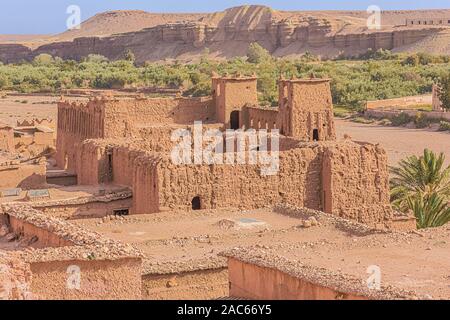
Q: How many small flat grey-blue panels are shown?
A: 3